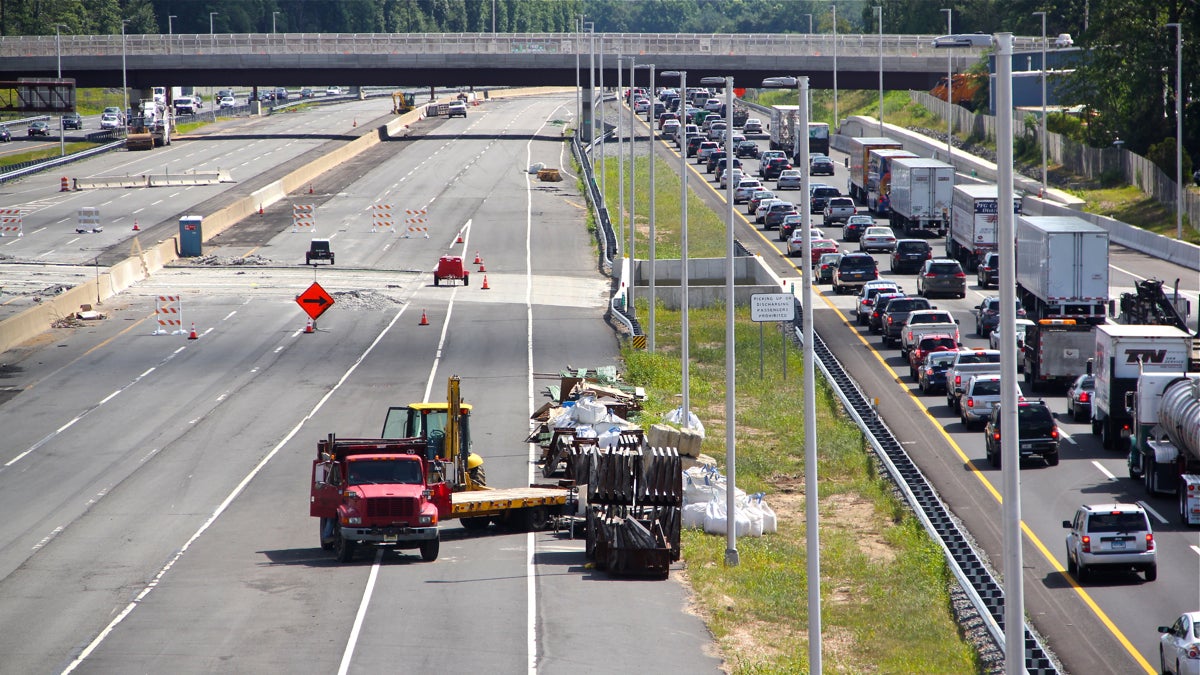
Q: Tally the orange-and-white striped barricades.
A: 5